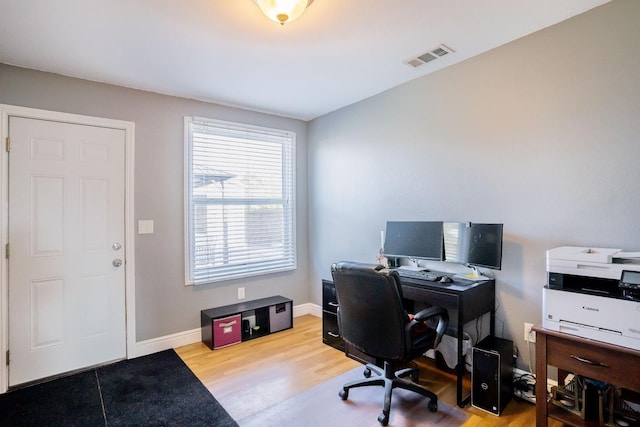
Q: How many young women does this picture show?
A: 0